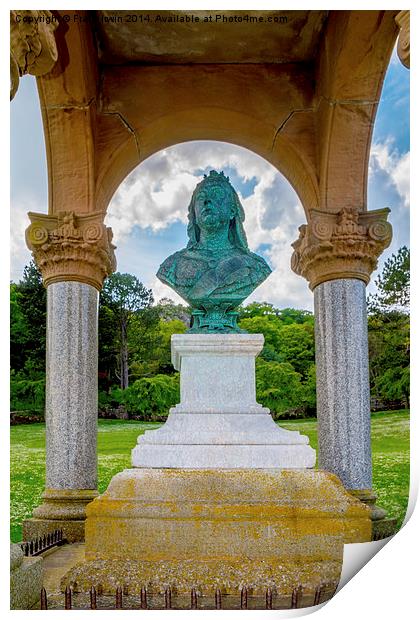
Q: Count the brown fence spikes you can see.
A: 12